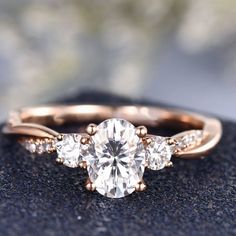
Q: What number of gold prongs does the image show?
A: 11